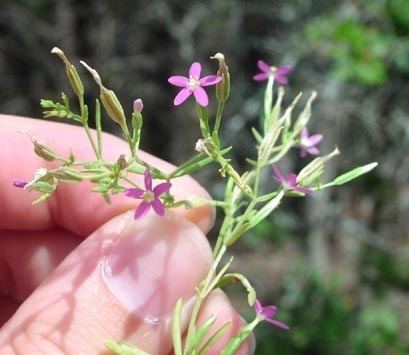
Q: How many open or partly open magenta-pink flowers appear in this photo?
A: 6